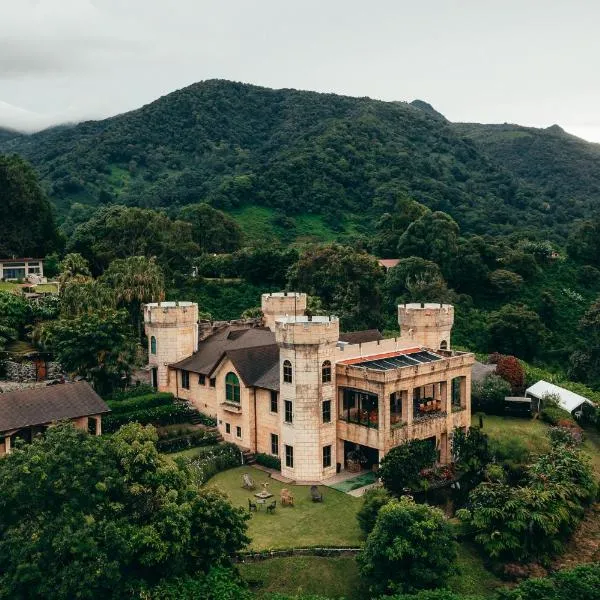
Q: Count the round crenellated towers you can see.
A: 4